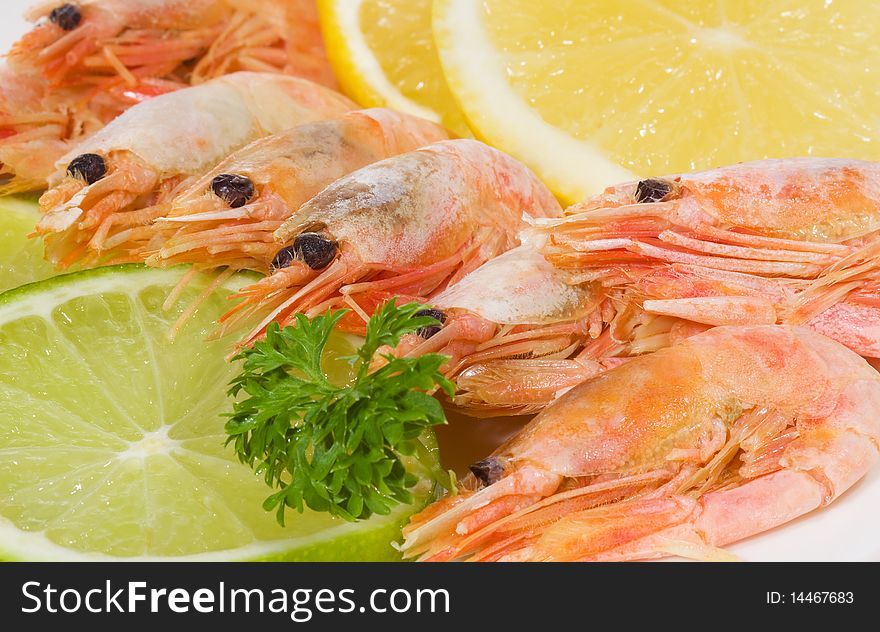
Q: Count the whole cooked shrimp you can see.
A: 7